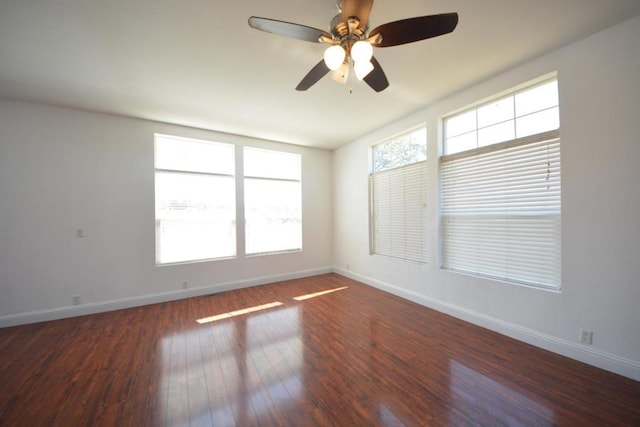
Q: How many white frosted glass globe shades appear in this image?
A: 4